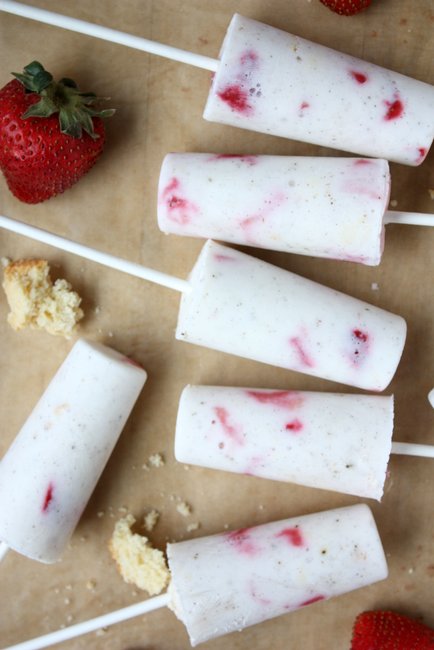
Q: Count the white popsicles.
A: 6